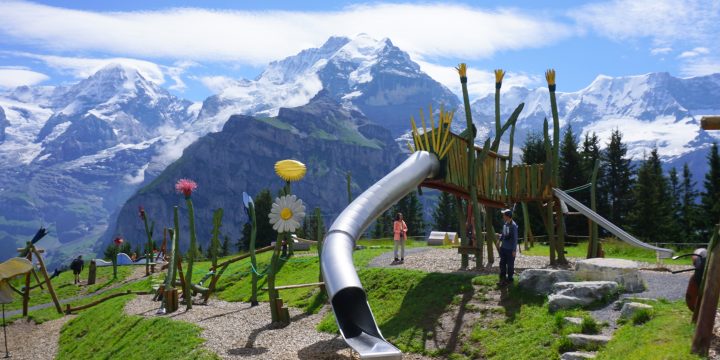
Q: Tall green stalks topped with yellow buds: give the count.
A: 3